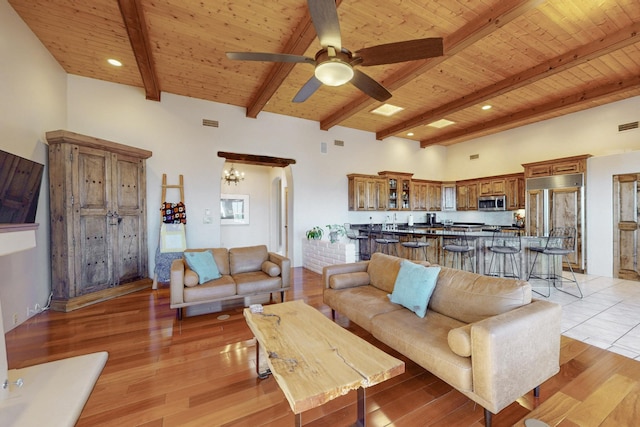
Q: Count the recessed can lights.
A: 3